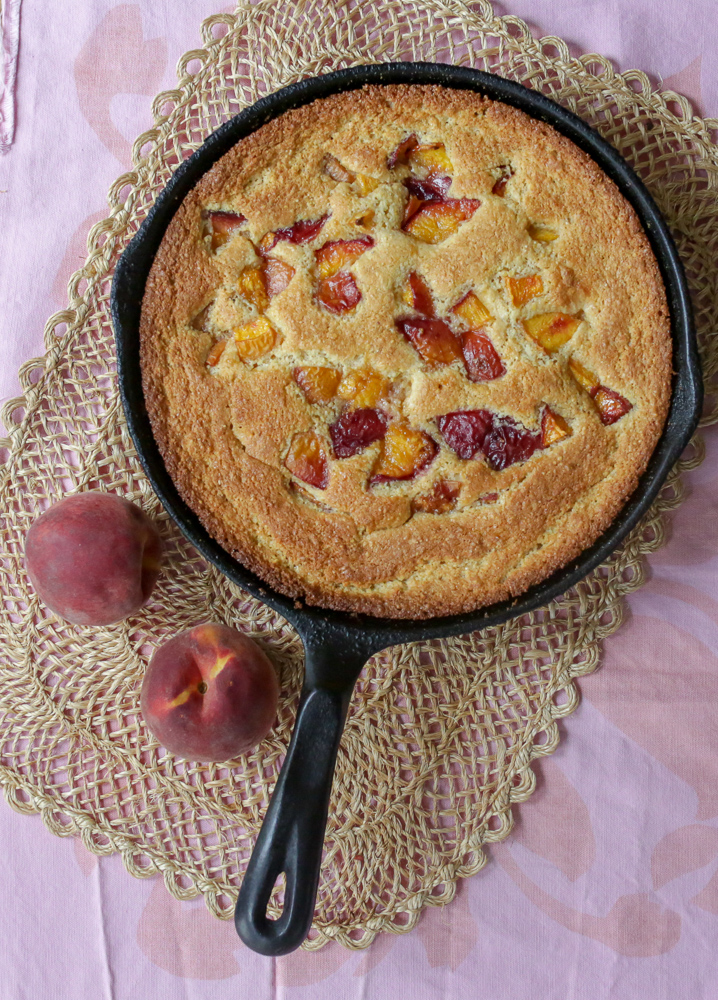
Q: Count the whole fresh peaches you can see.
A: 2